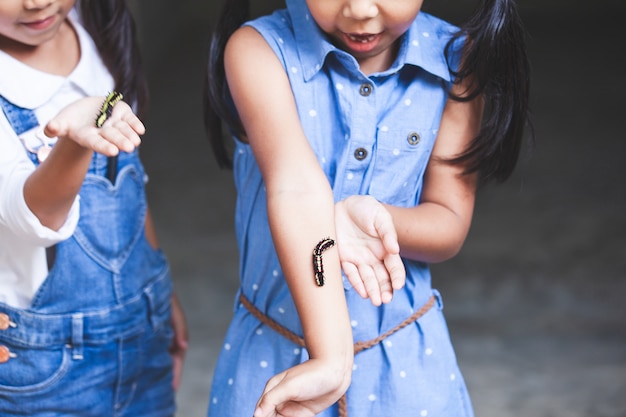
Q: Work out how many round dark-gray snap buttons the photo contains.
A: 3